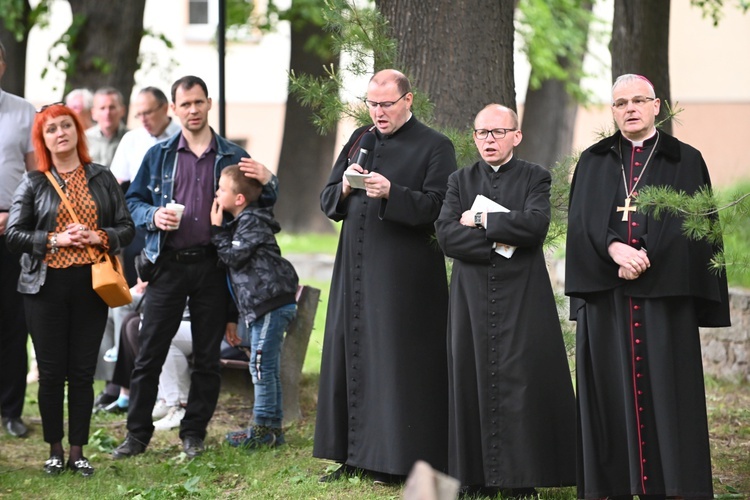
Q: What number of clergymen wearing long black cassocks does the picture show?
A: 3